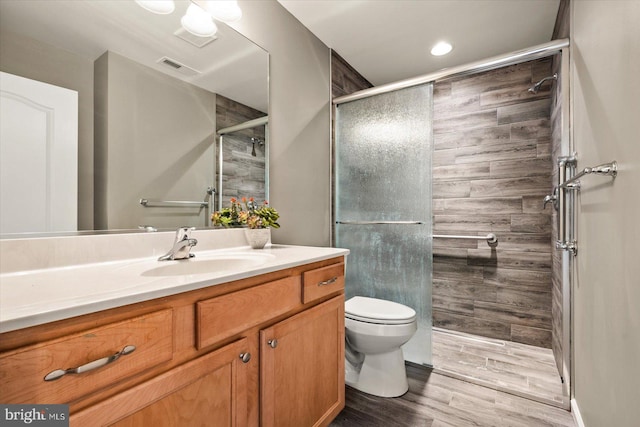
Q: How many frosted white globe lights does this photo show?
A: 3